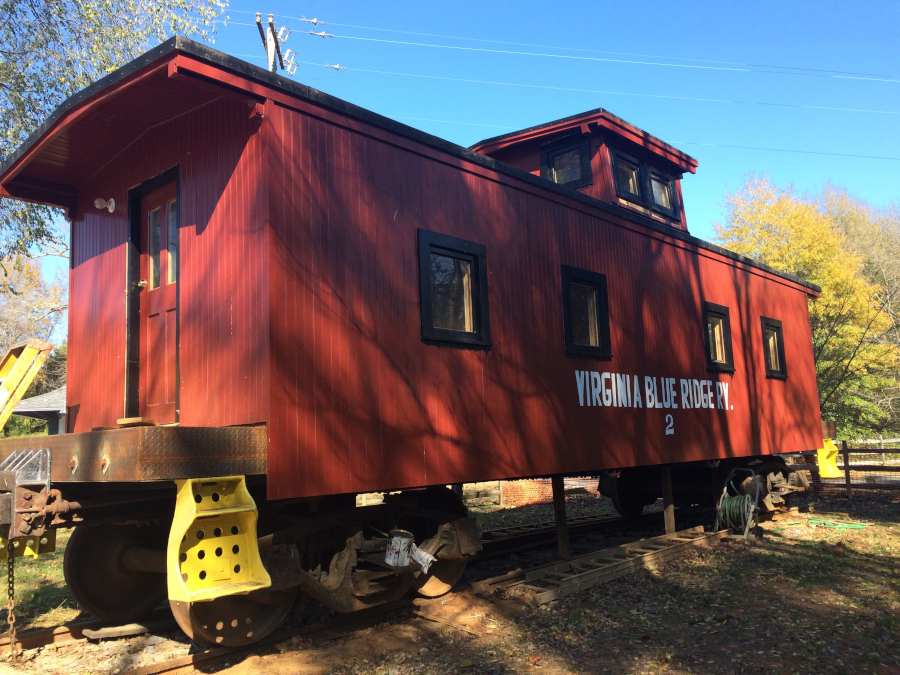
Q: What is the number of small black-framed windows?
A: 7